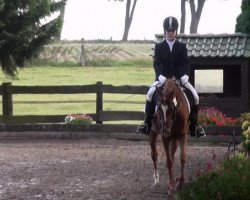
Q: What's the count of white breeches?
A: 1